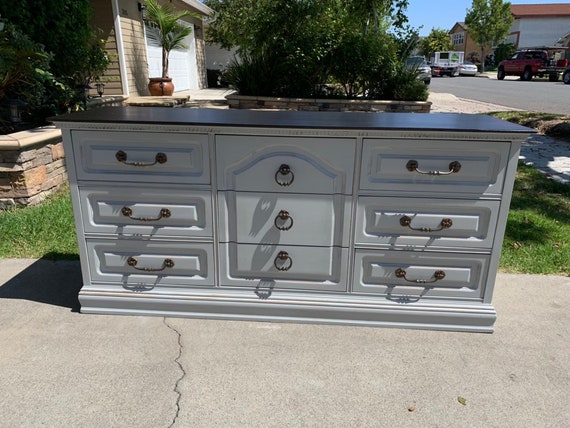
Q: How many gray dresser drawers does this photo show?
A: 9